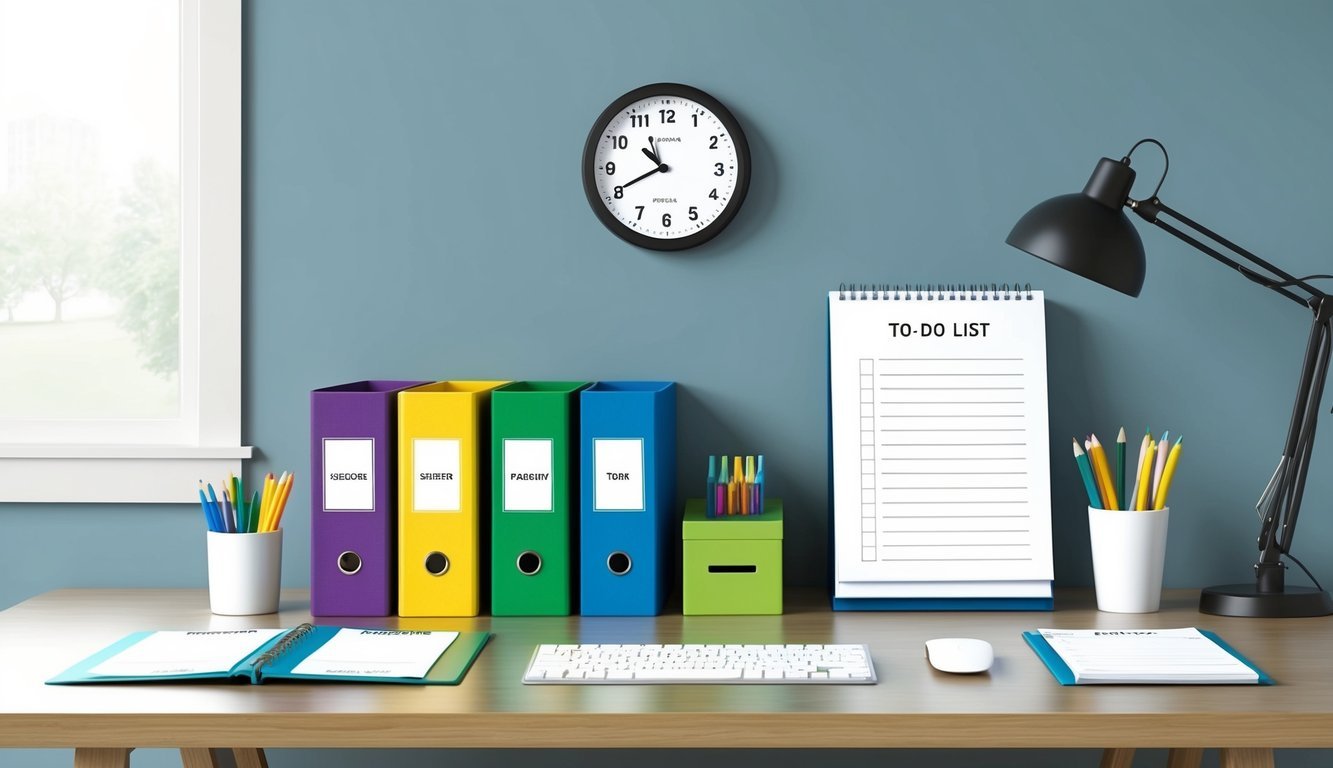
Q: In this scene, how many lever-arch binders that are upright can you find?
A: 4